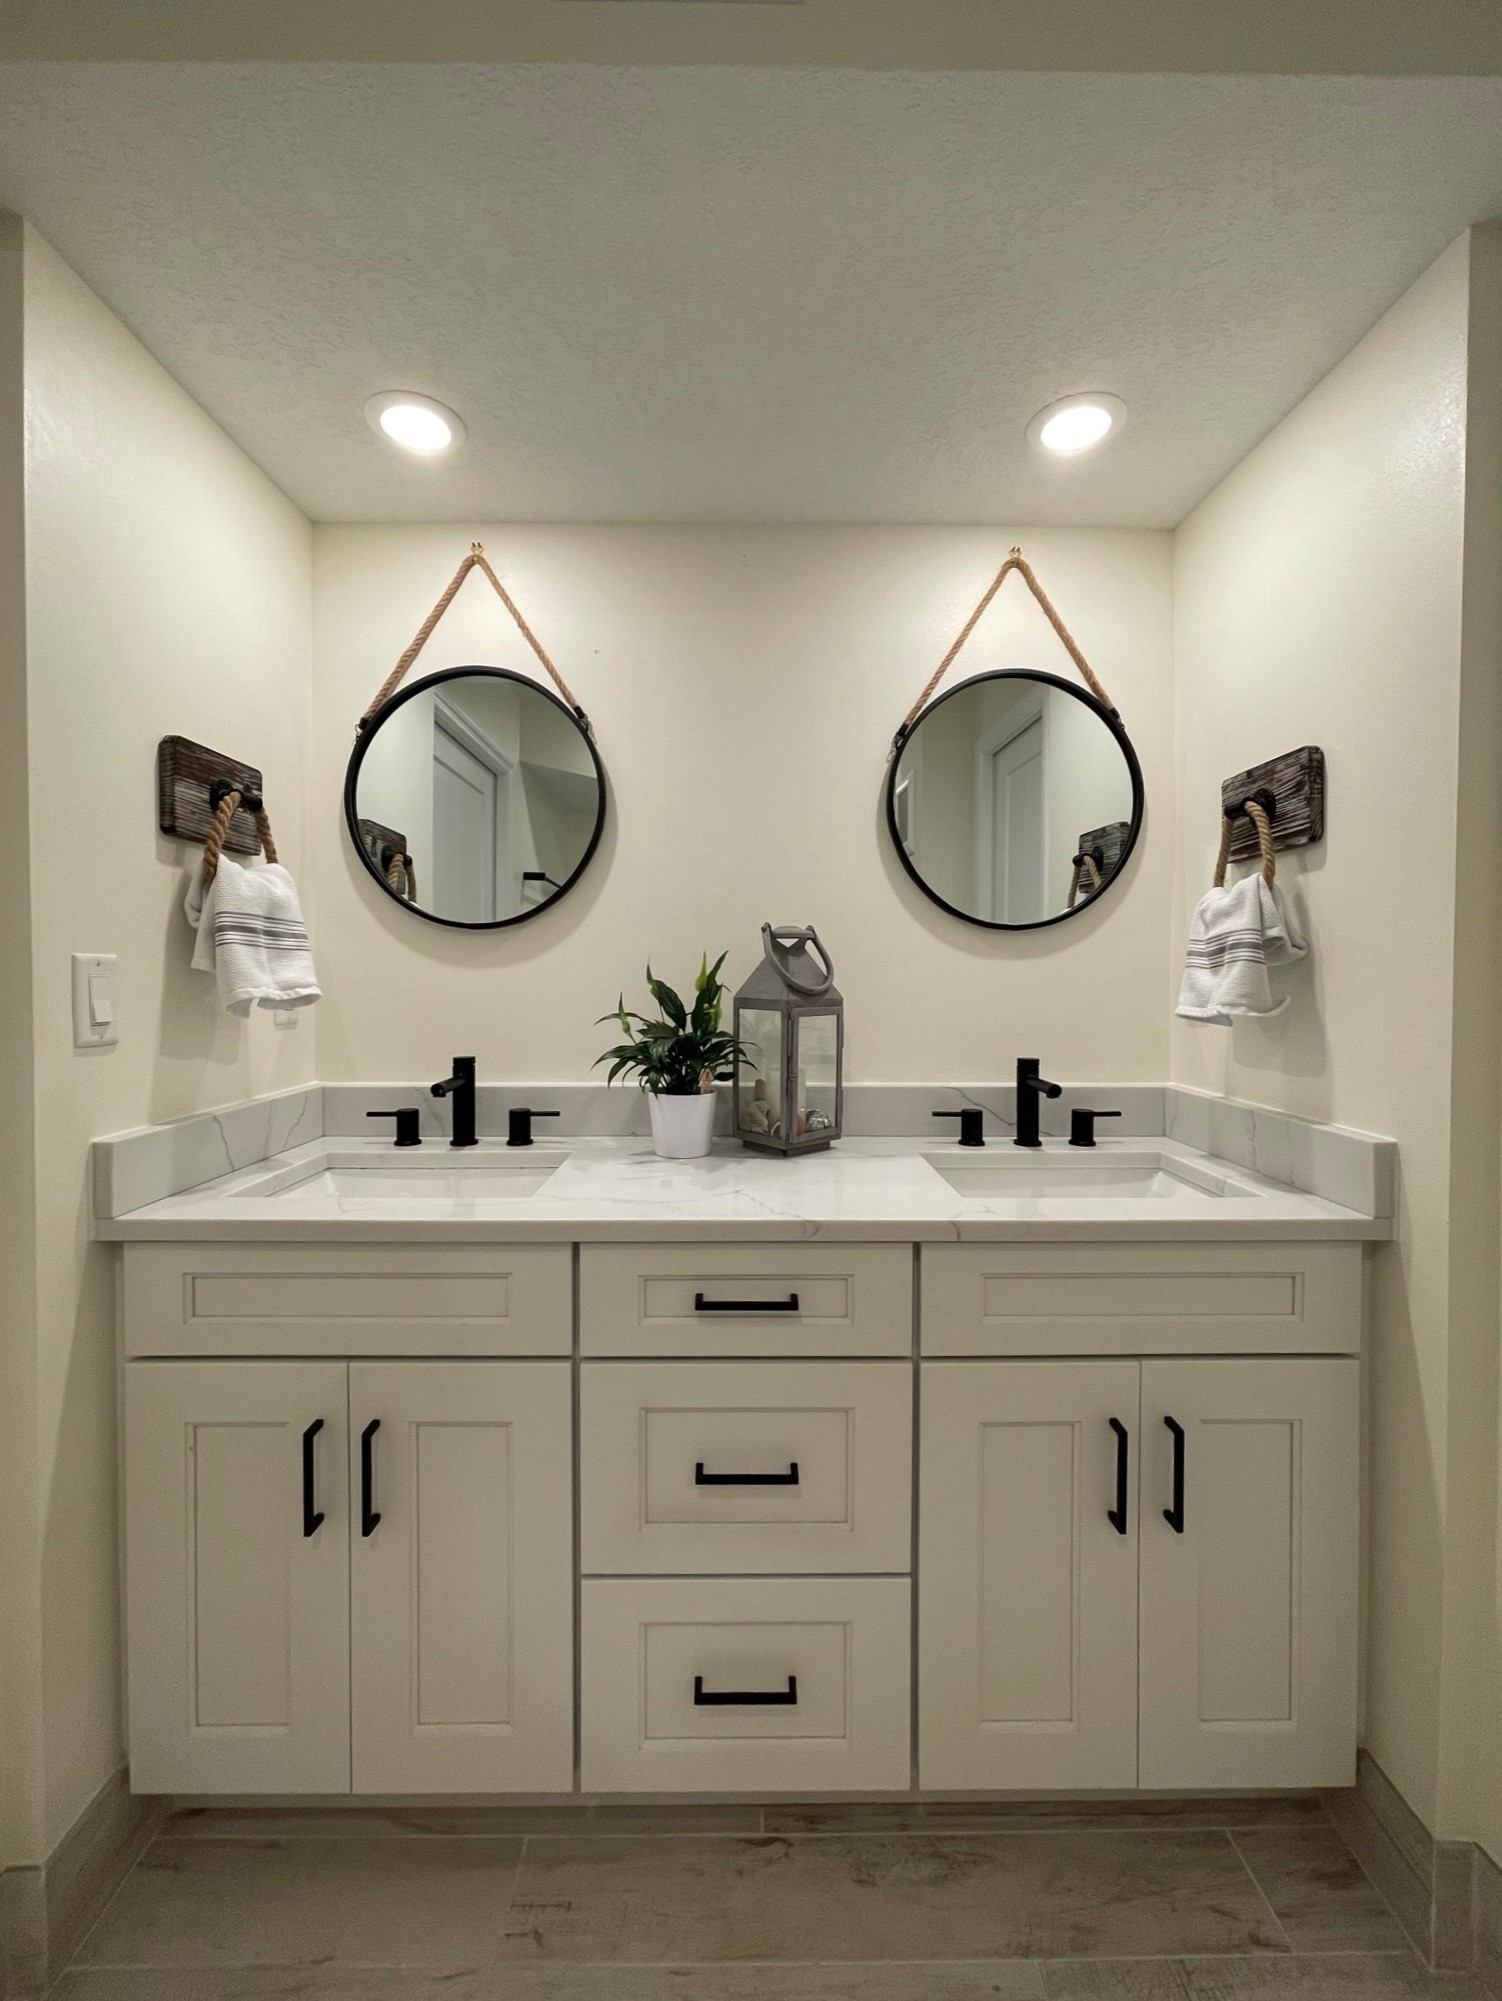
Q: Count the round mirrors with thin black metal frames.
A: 2